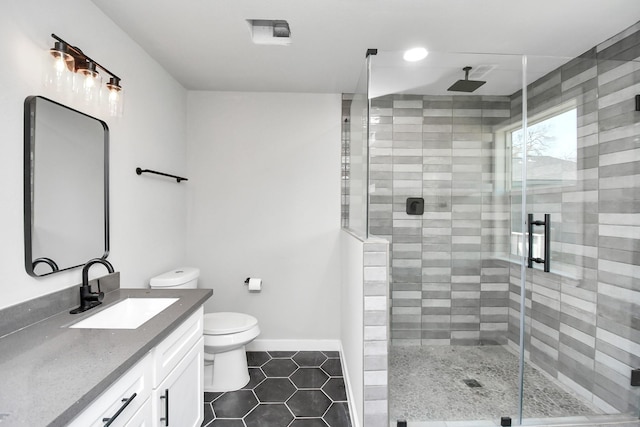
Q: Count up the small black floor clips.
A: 2